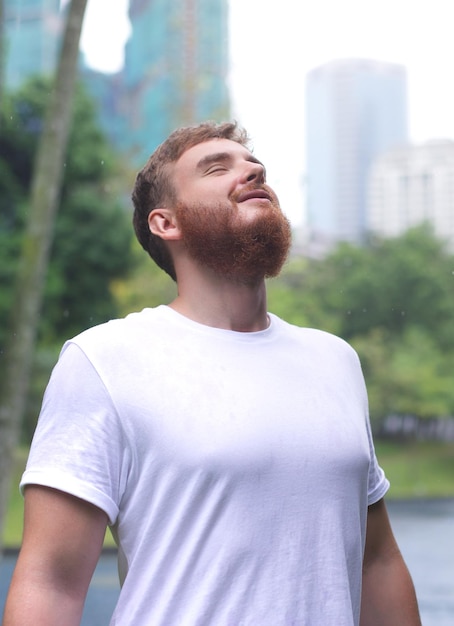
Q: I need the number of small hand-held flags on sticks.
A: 0